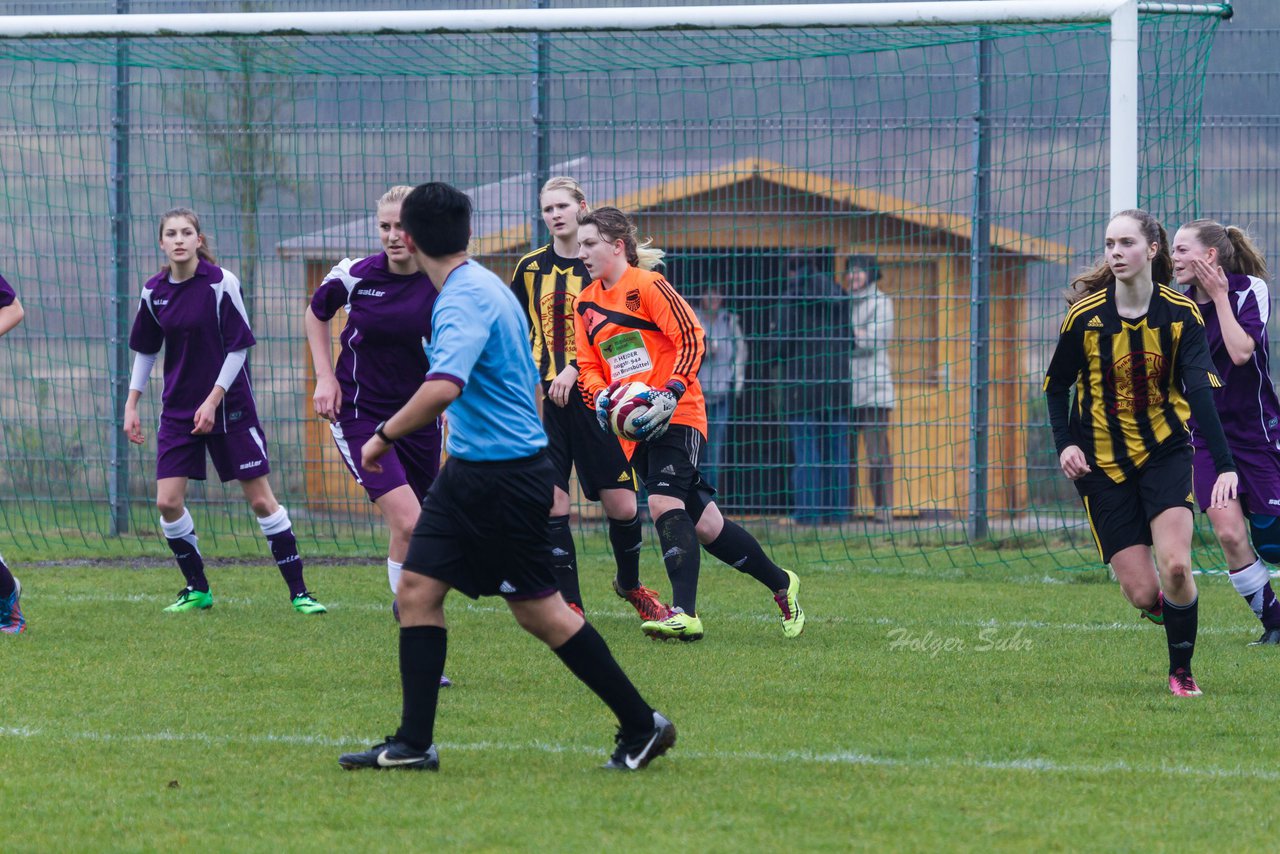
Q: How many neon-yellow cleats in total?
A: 2